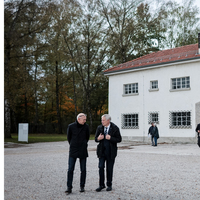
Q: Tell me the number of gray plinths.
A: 1